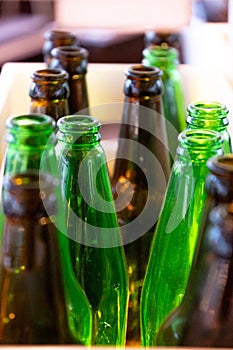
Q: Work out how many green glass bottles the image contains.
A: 5